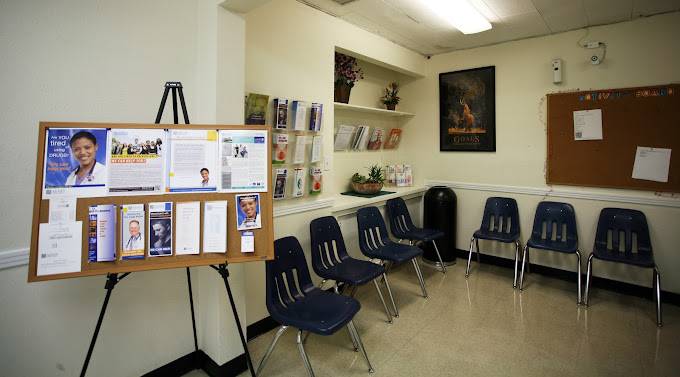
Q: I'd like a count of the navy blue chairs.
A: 7